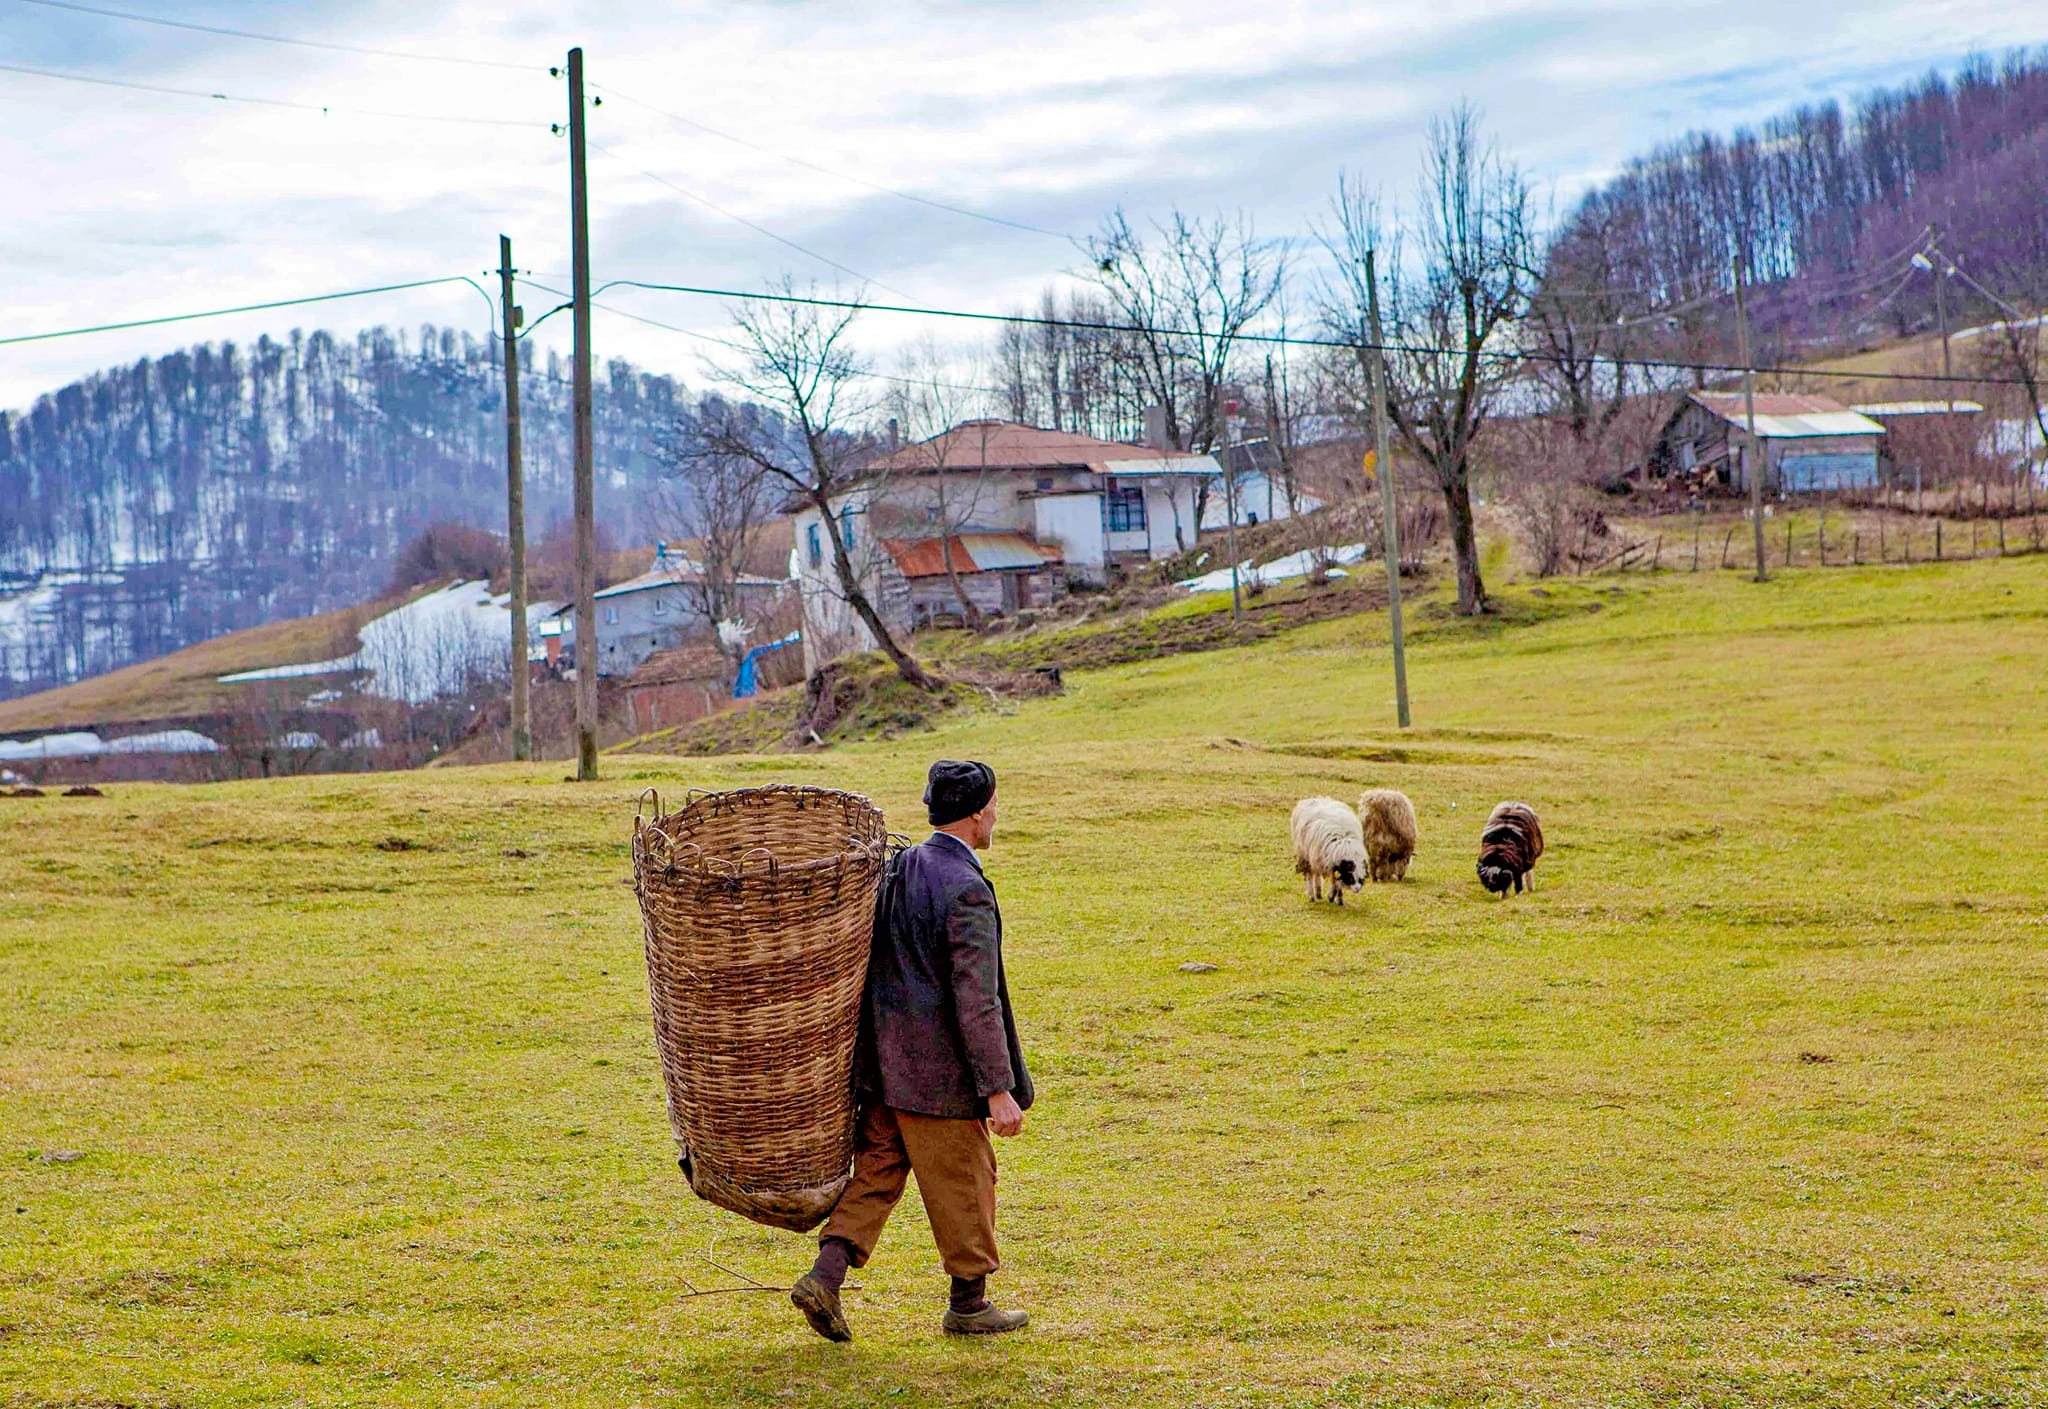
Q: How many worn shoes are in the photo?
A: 2